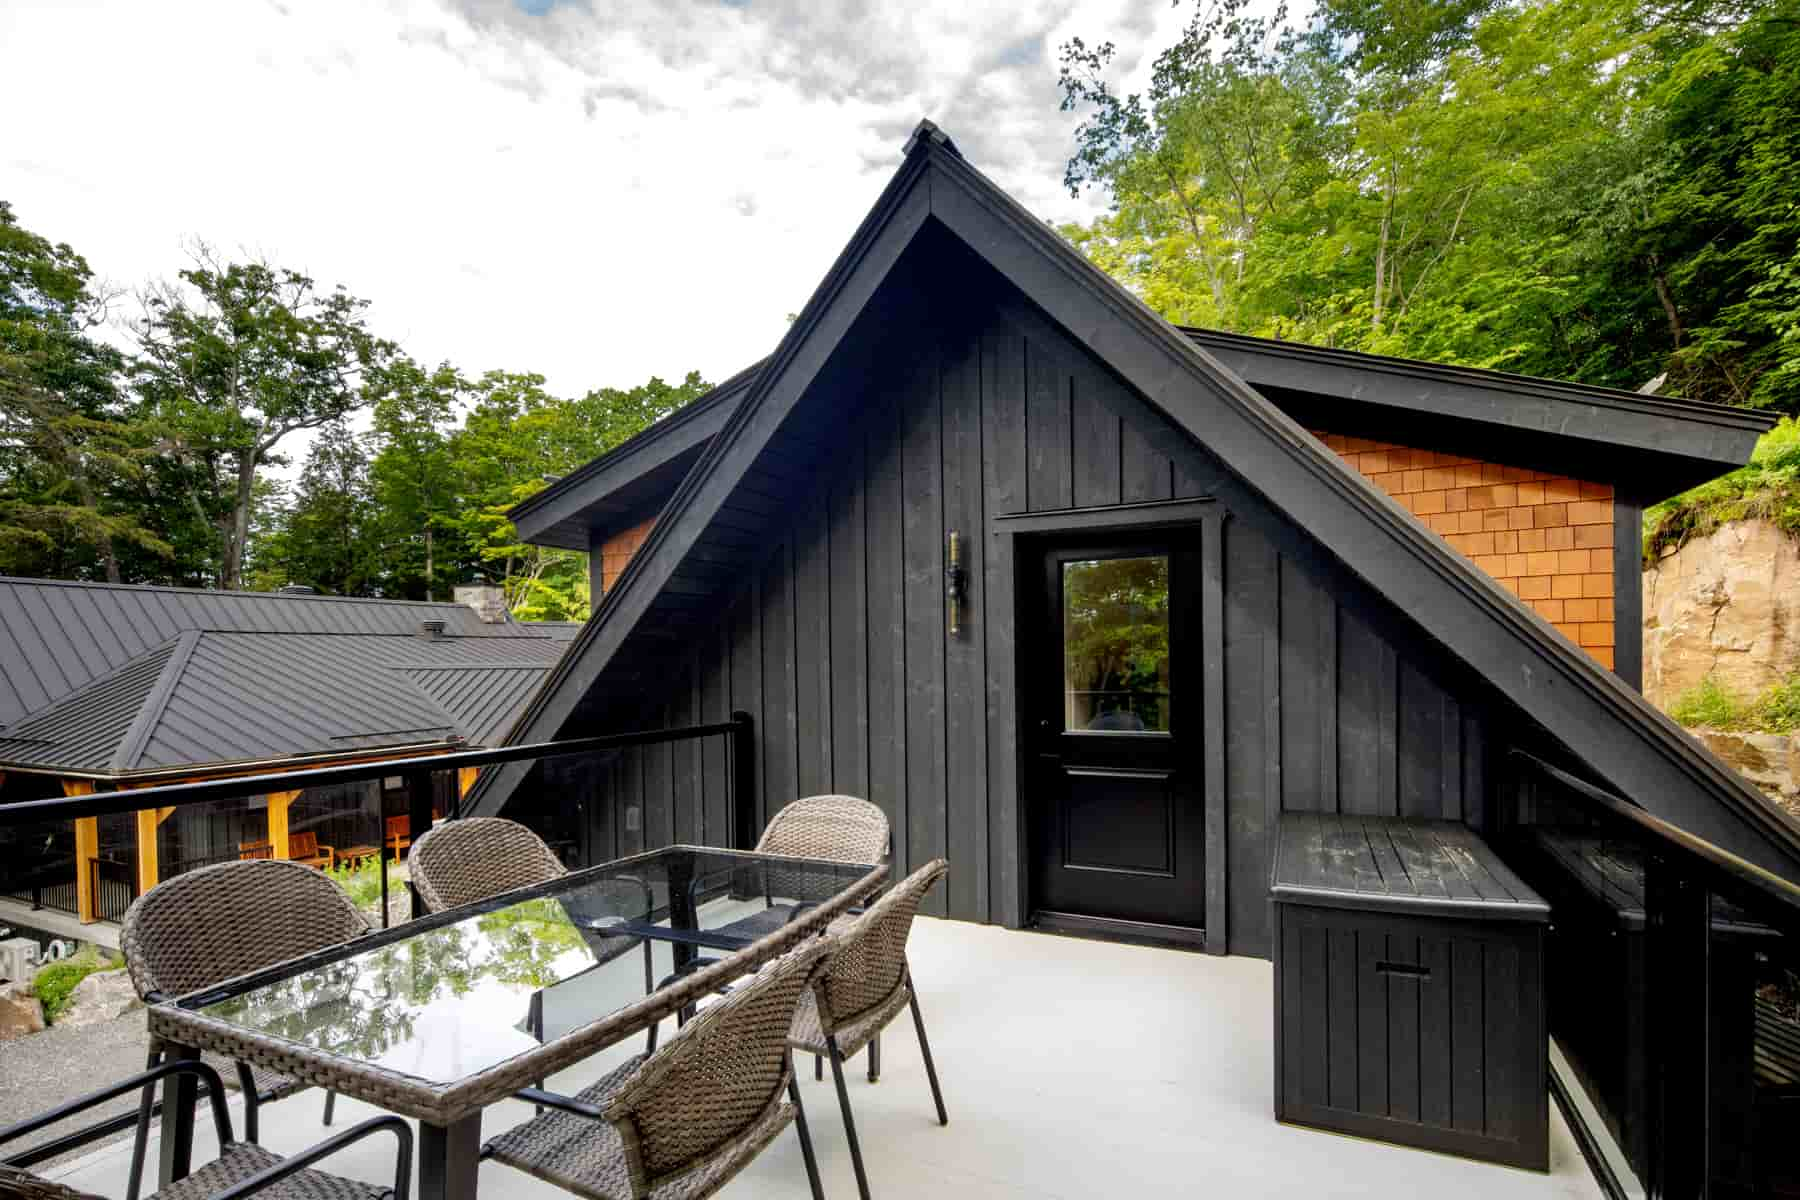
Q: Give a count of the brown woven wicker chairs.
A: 6